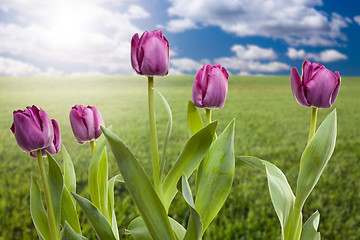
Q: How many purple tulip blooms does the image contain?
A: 6